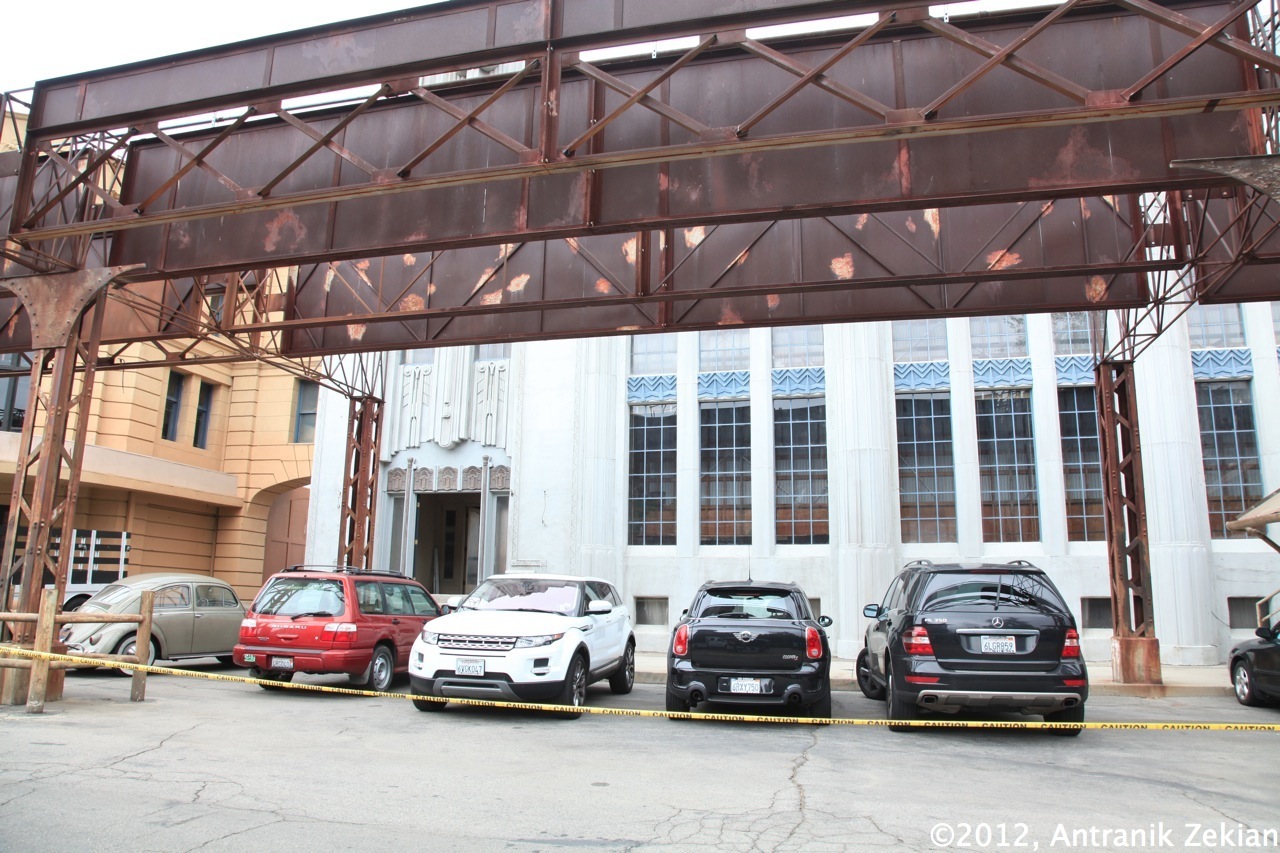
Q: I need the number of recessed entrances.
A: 2